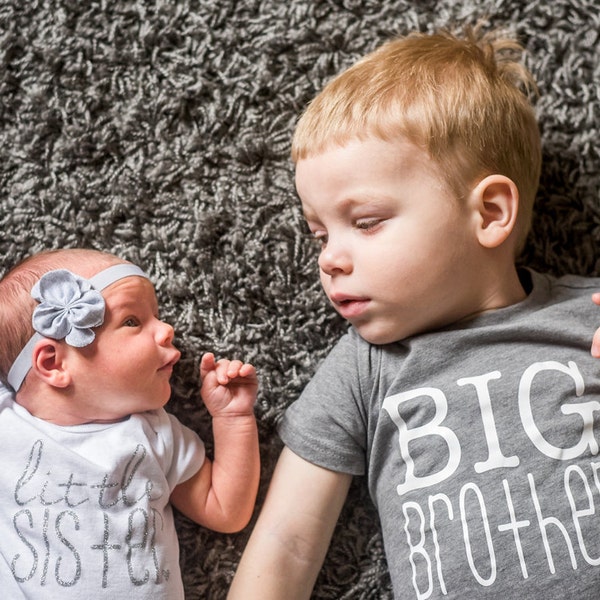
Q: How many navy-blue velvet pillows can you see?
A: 0